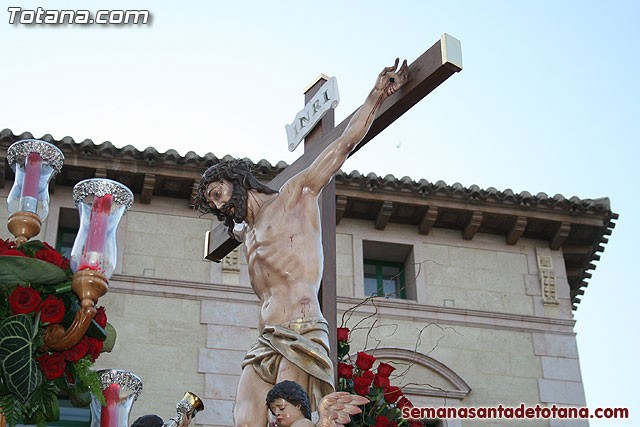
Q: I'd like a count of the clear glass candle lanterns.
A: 3